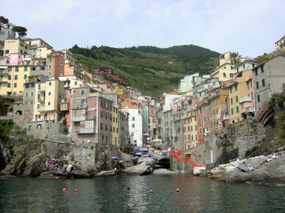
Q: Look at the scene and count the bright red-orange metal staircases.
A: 1